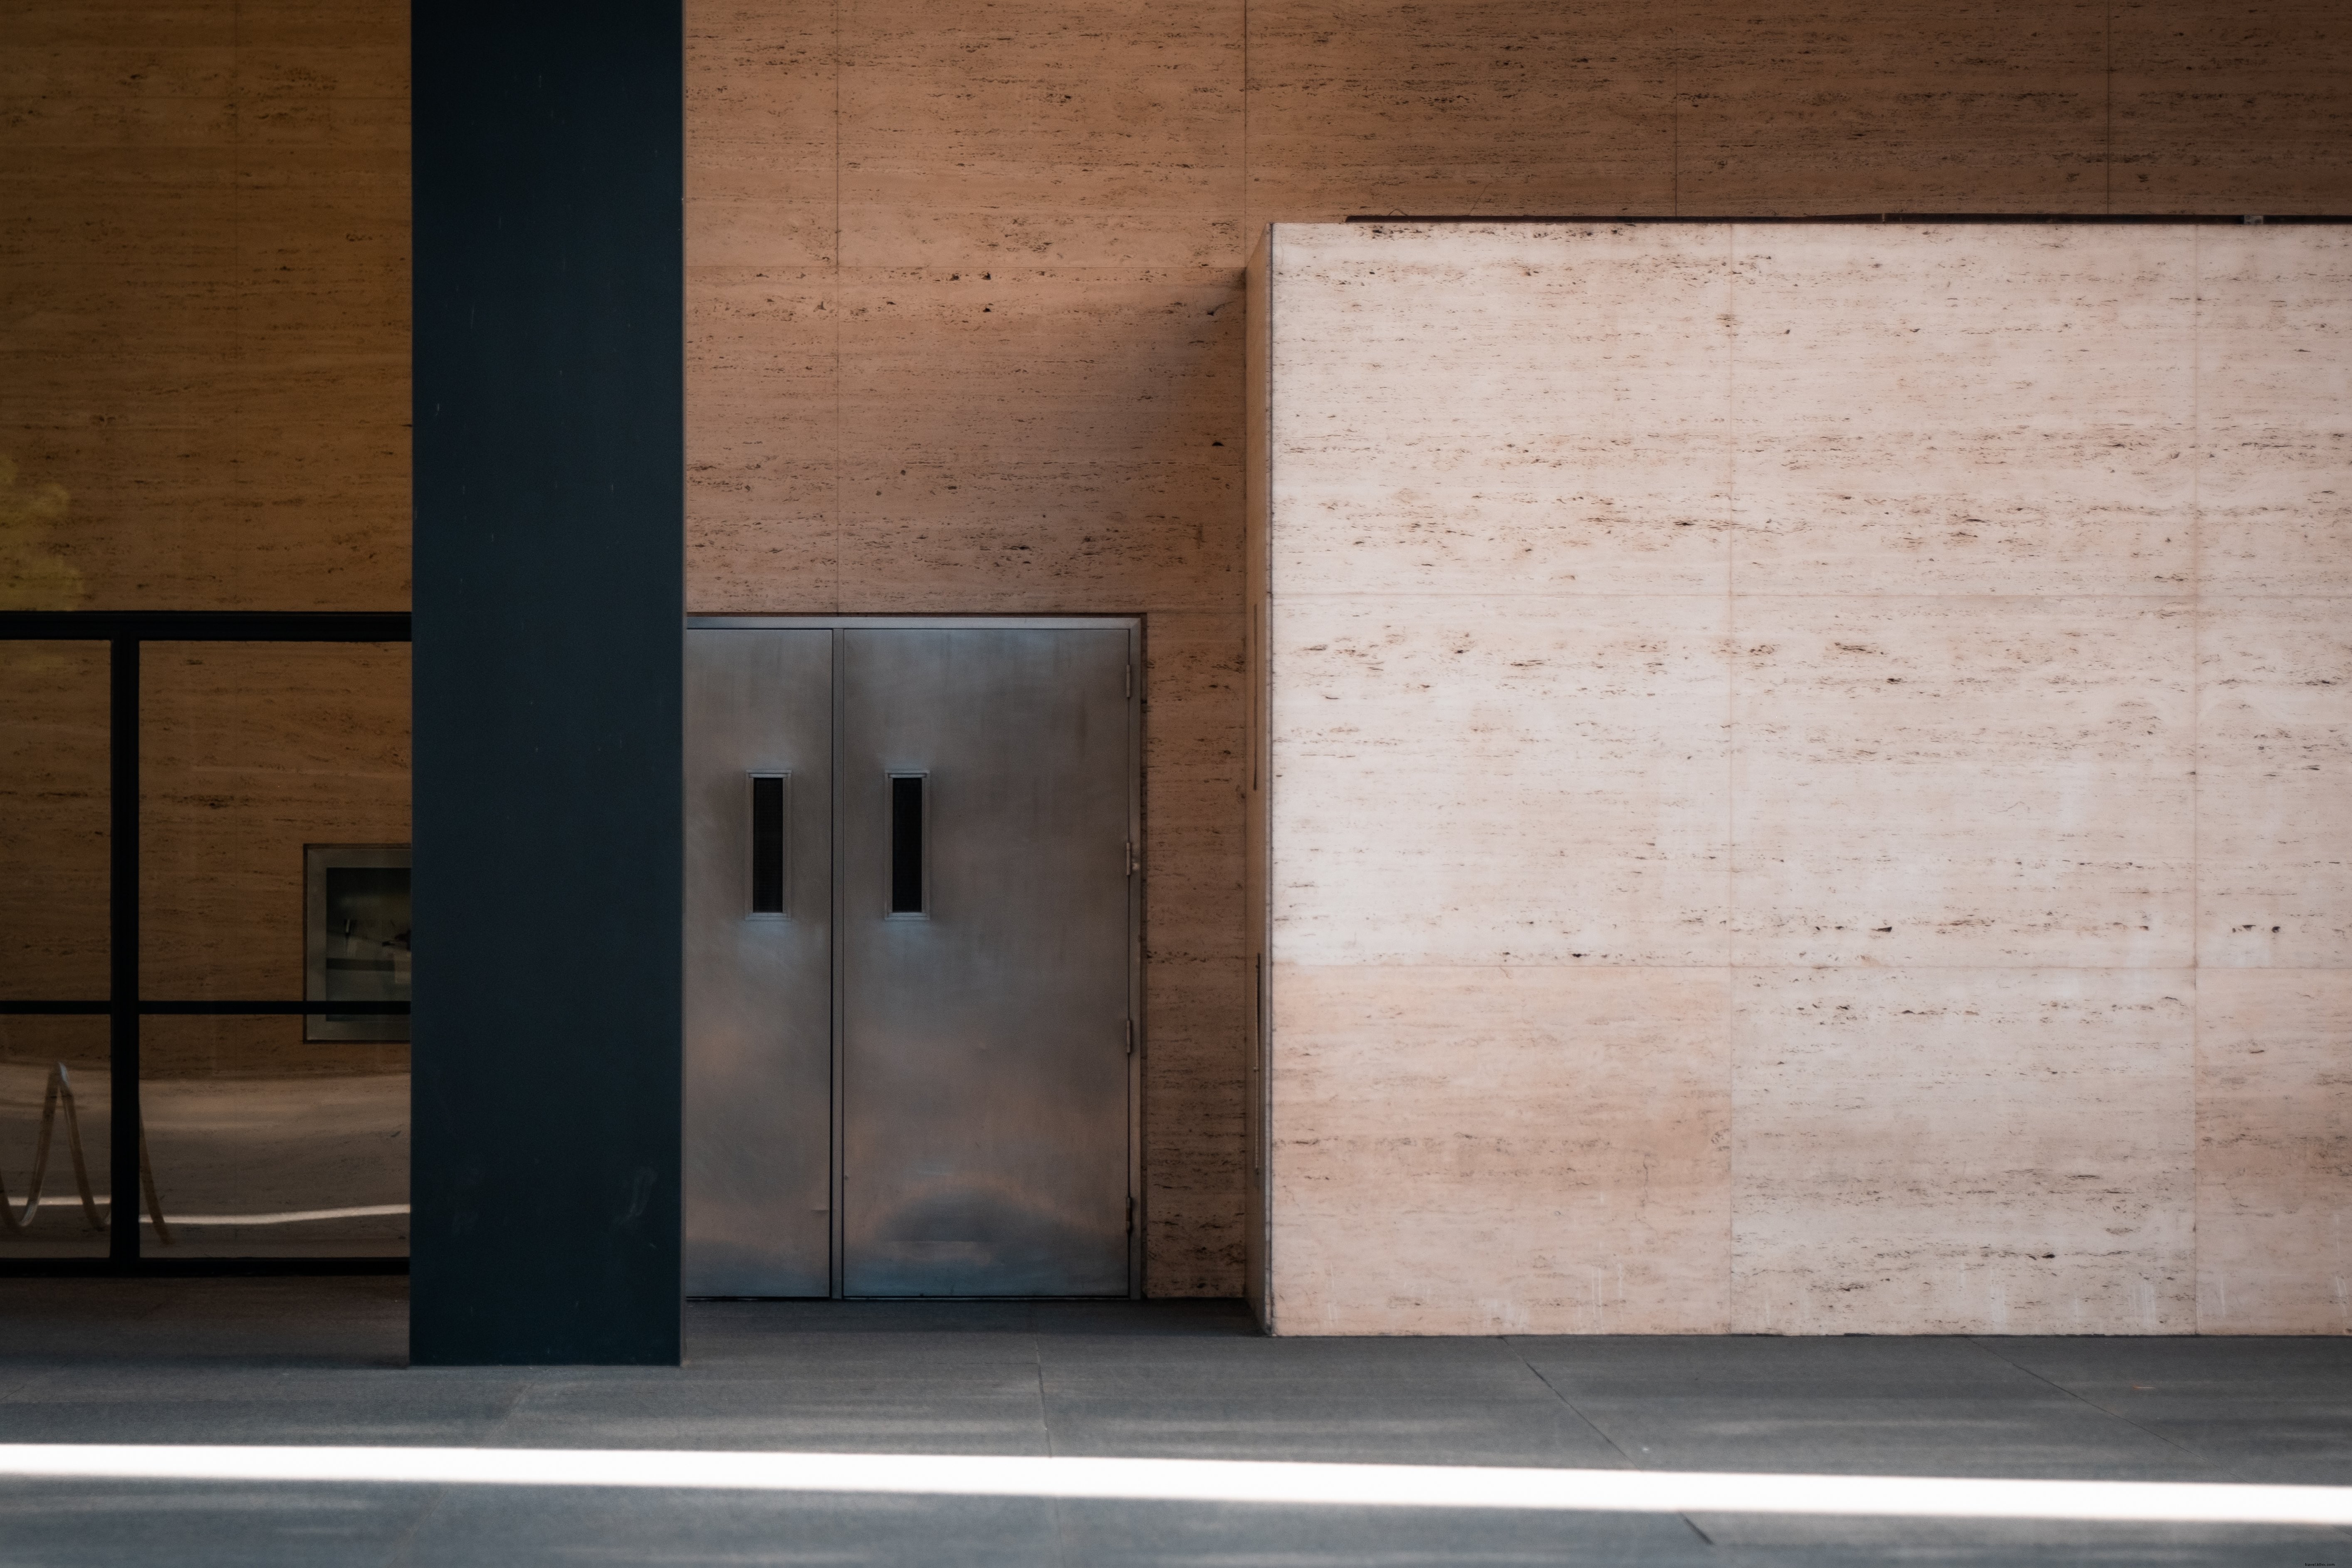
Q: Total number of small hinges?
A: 4